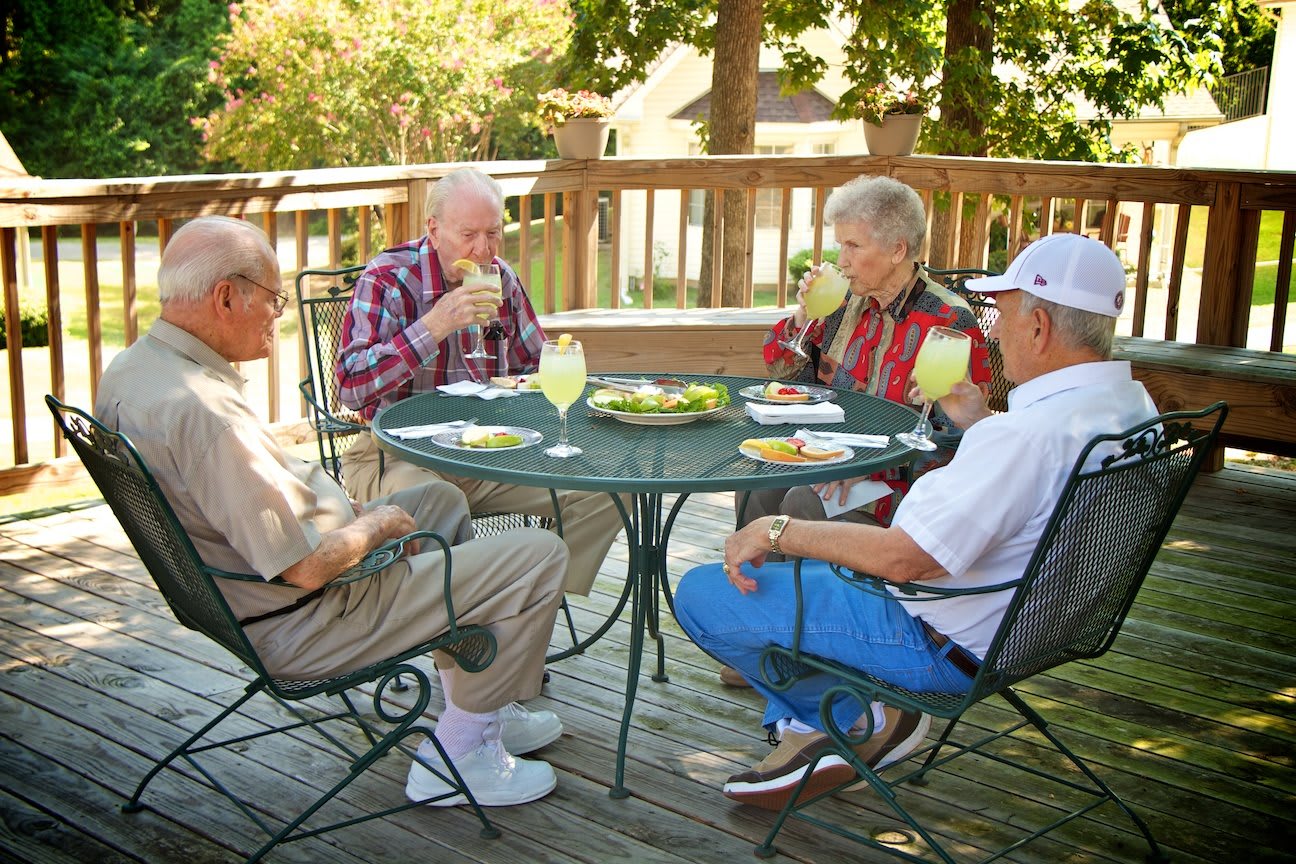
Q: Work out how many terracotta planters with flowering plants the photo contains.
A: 2